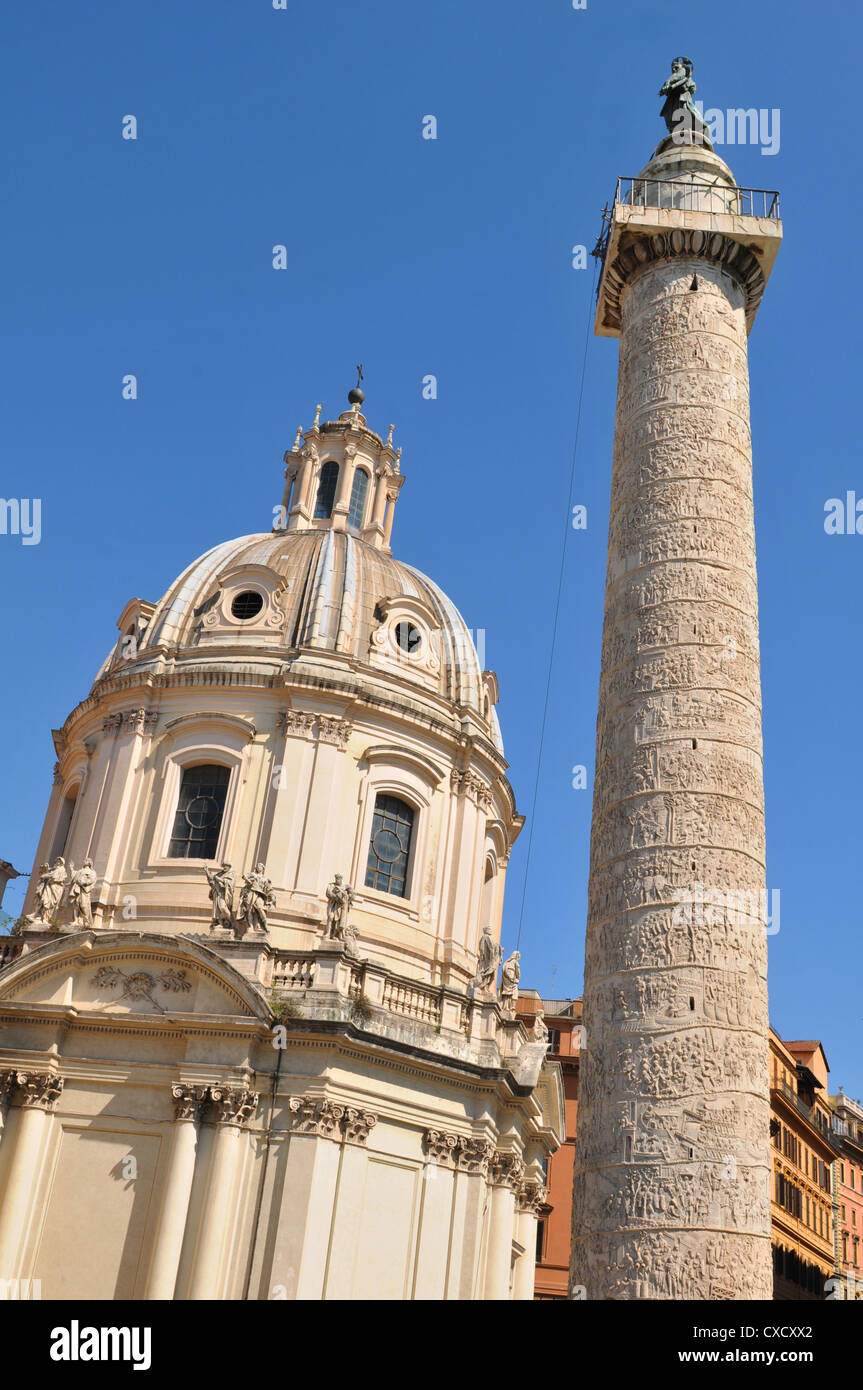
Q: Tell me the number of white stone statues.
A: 8